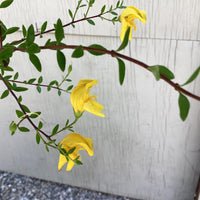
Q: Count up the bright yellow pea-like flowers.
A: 3